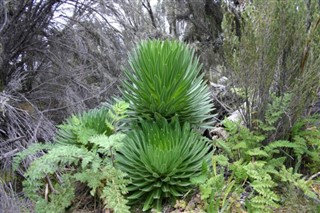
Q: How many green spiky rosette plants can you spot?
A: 3